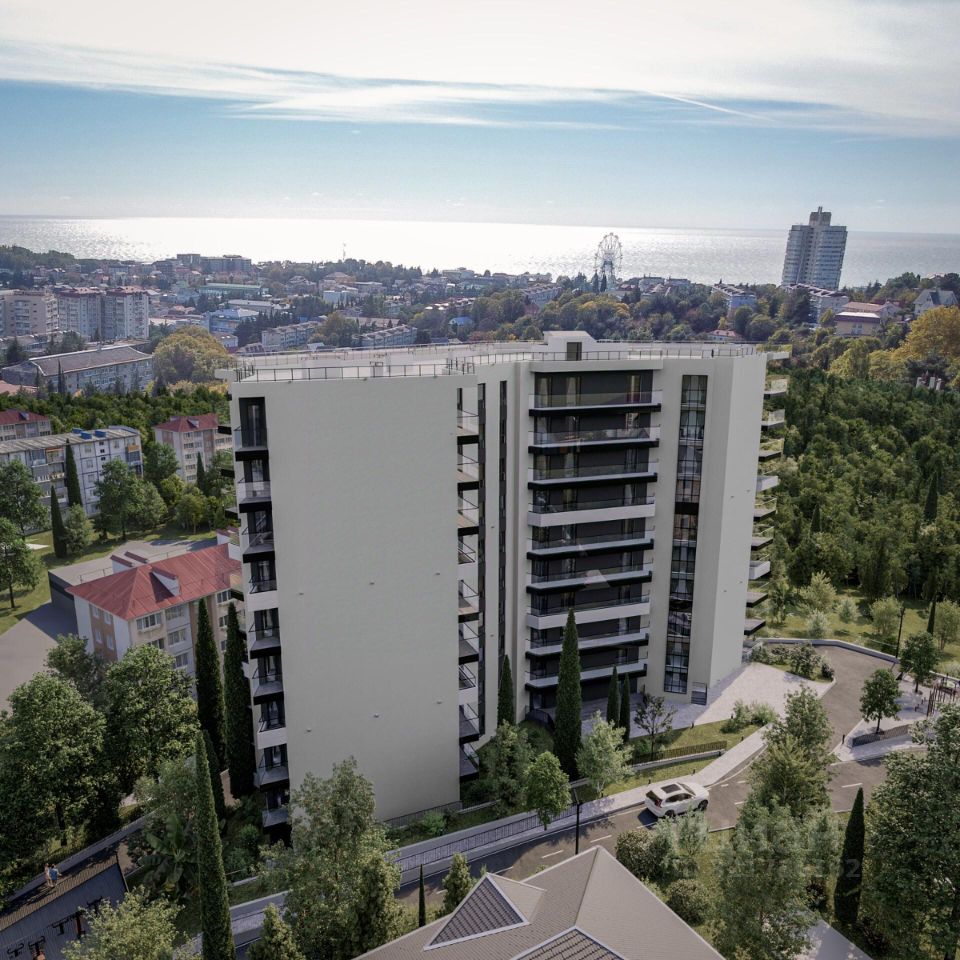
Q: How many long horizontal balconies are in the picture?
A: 9